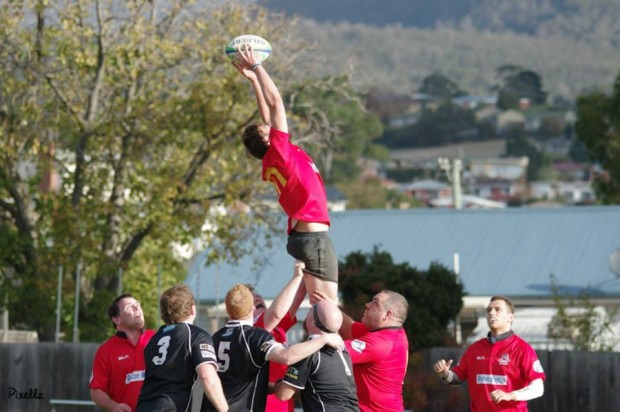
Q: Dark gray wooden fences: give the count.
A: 1